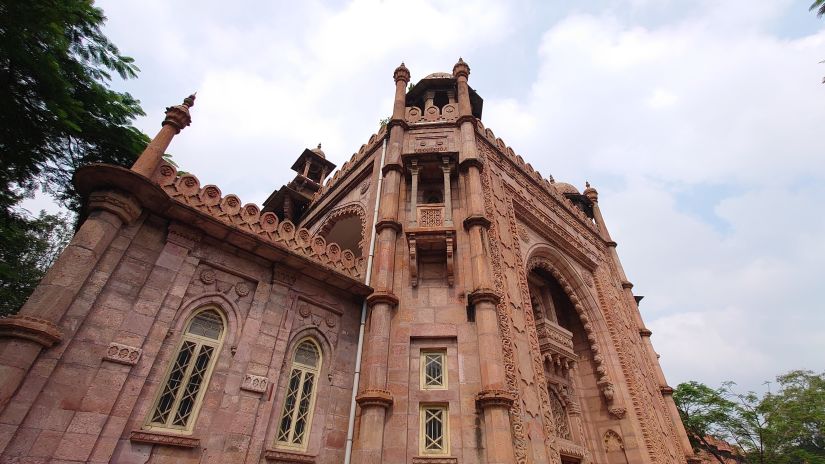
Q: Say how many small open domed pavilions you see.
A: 3